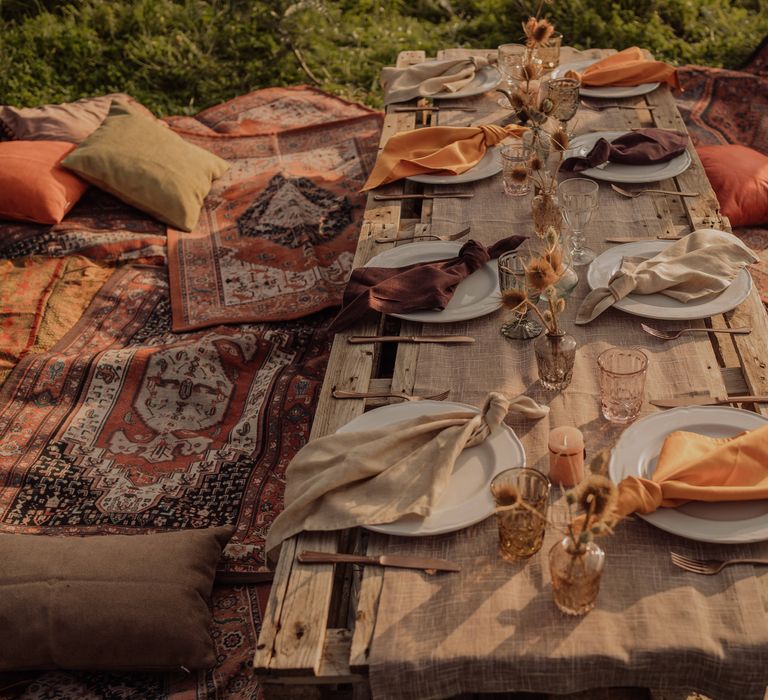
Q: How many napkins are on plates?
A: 8